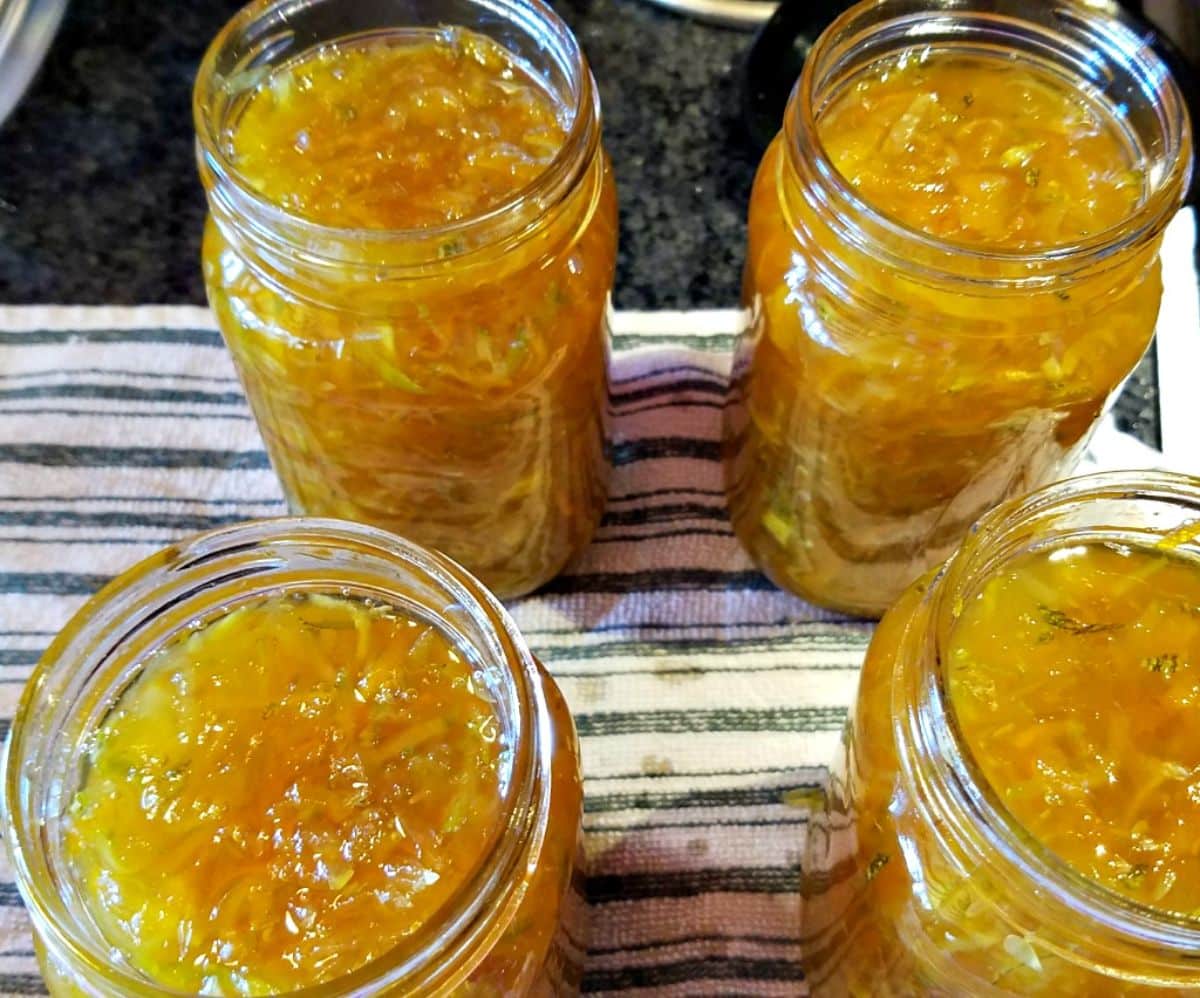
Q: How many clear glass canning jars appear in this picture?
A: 4